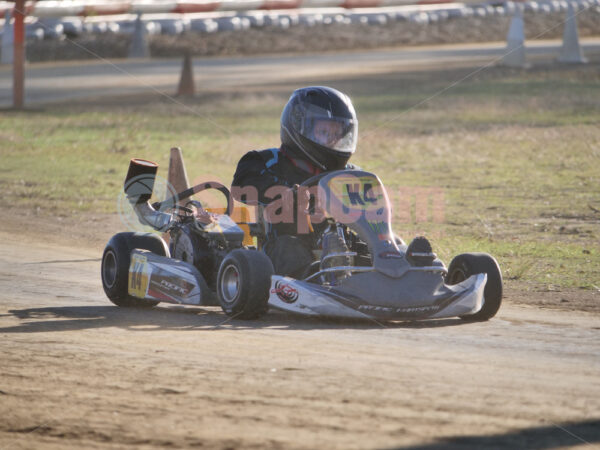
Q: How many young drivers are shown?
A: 1